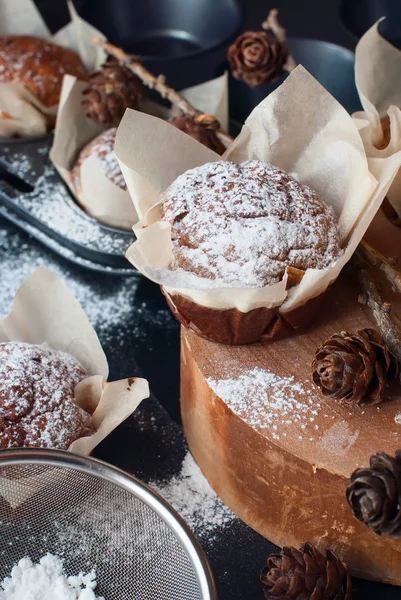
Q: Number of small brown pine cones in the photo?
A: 6